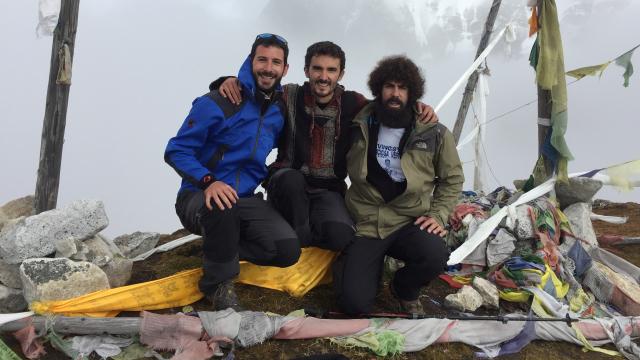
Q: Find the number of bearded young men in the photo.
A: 3